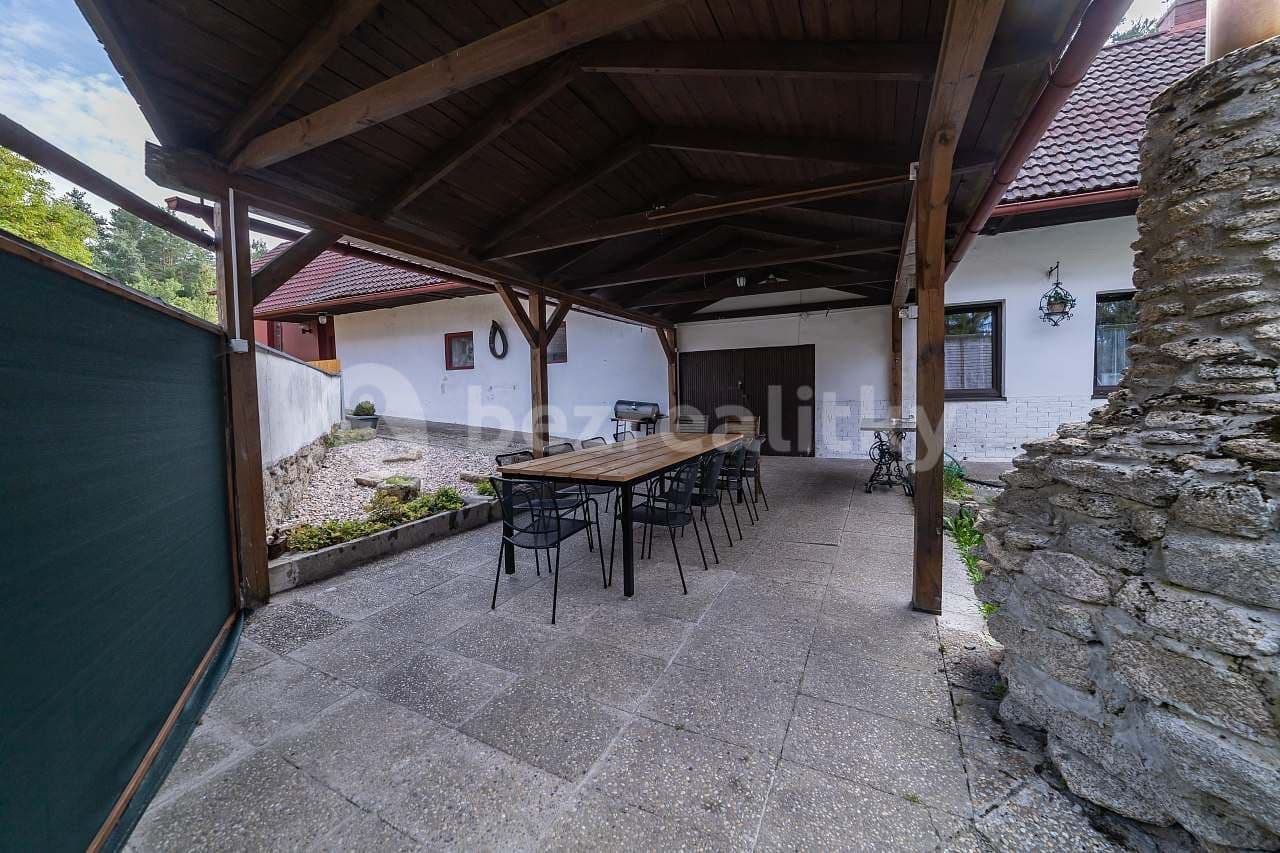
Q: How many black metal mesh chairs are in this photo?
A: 9